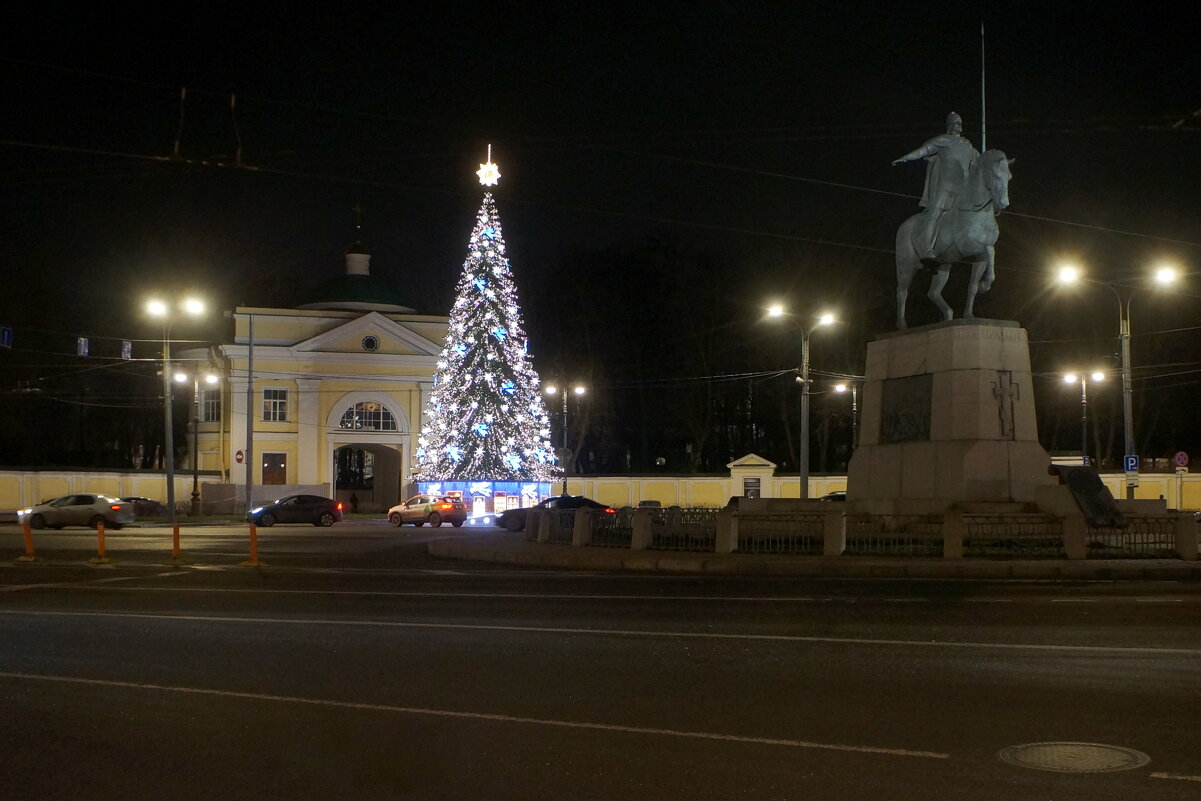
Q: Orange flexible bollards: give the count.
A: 4